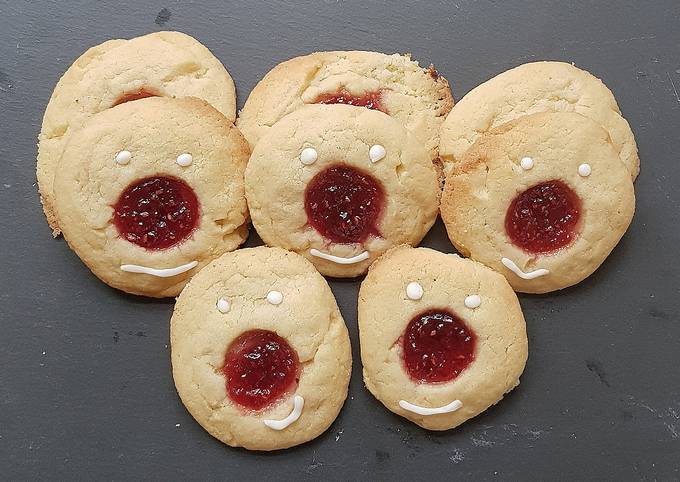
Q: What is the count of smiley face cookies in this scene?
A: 5